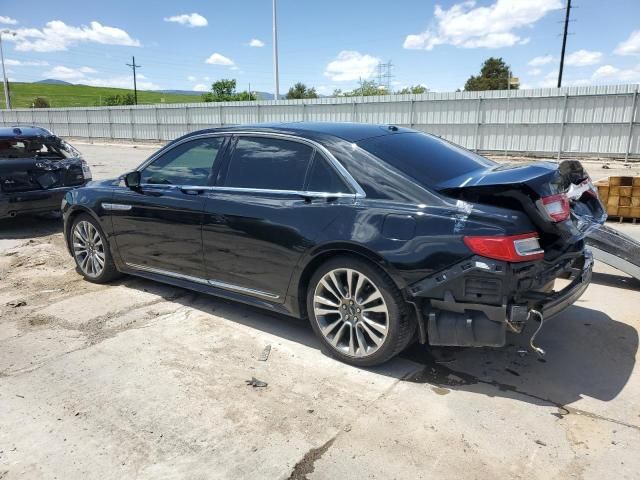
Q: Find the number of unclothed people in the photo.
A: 0